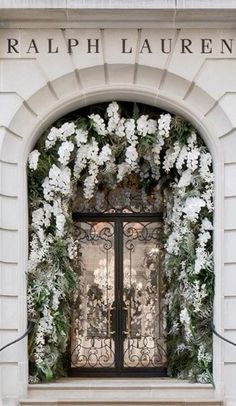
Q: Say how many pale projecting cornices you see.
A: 1